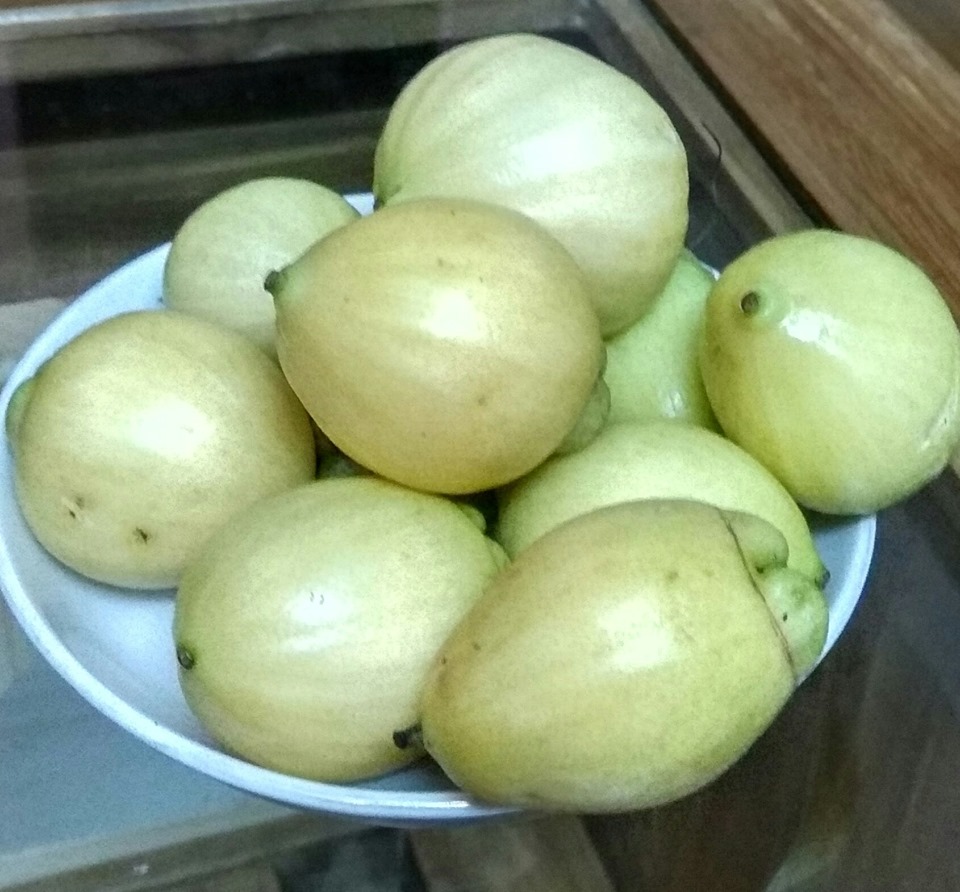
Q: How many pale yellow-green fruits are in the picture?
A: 9